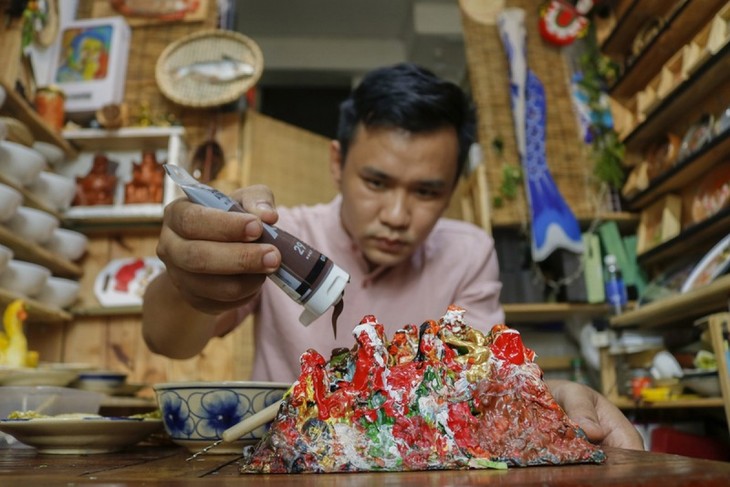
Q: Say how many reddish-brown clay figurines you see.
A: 2